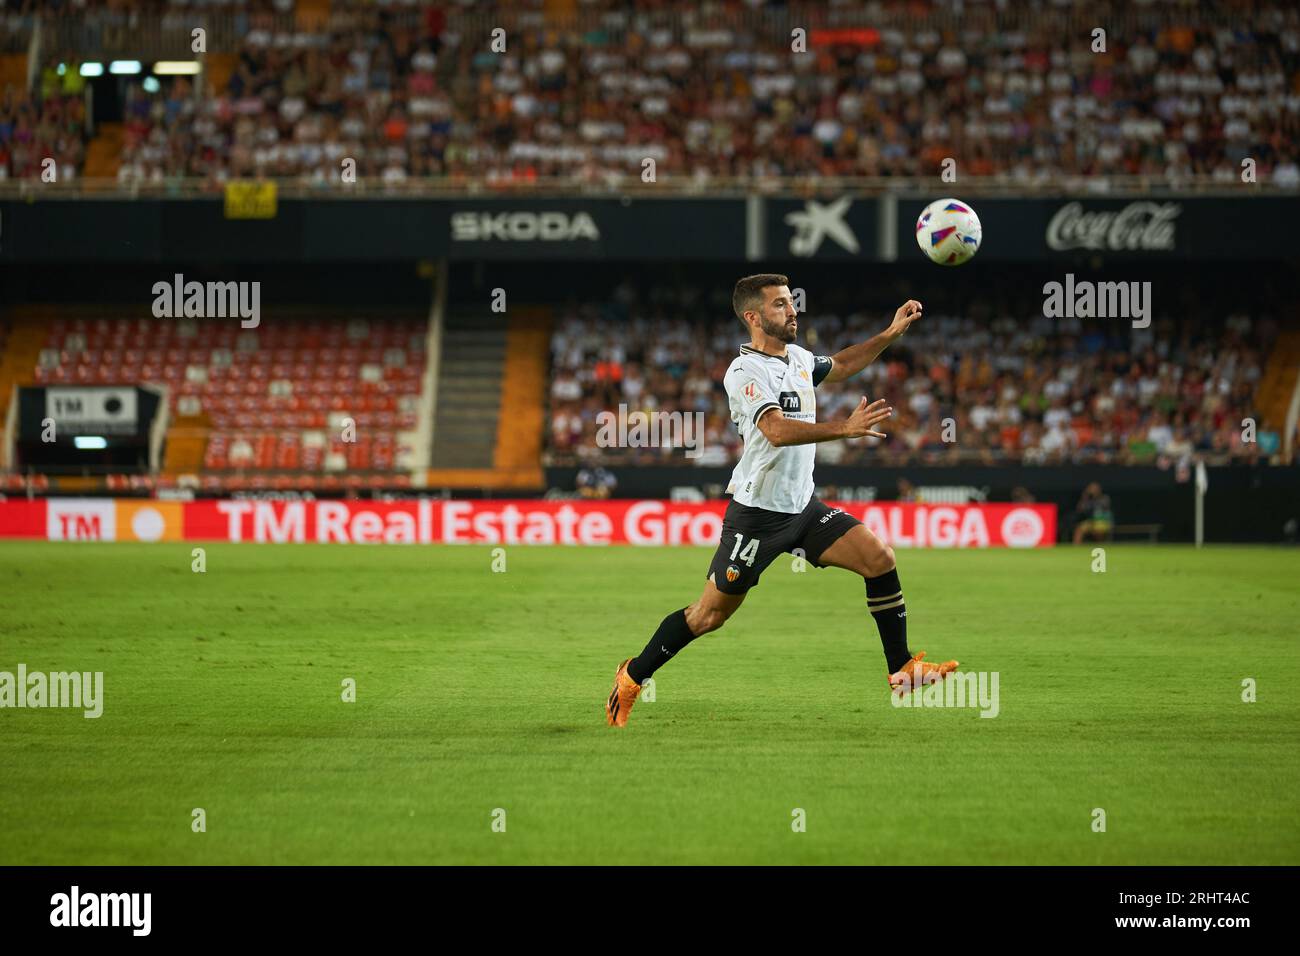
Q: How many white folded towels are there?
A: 0